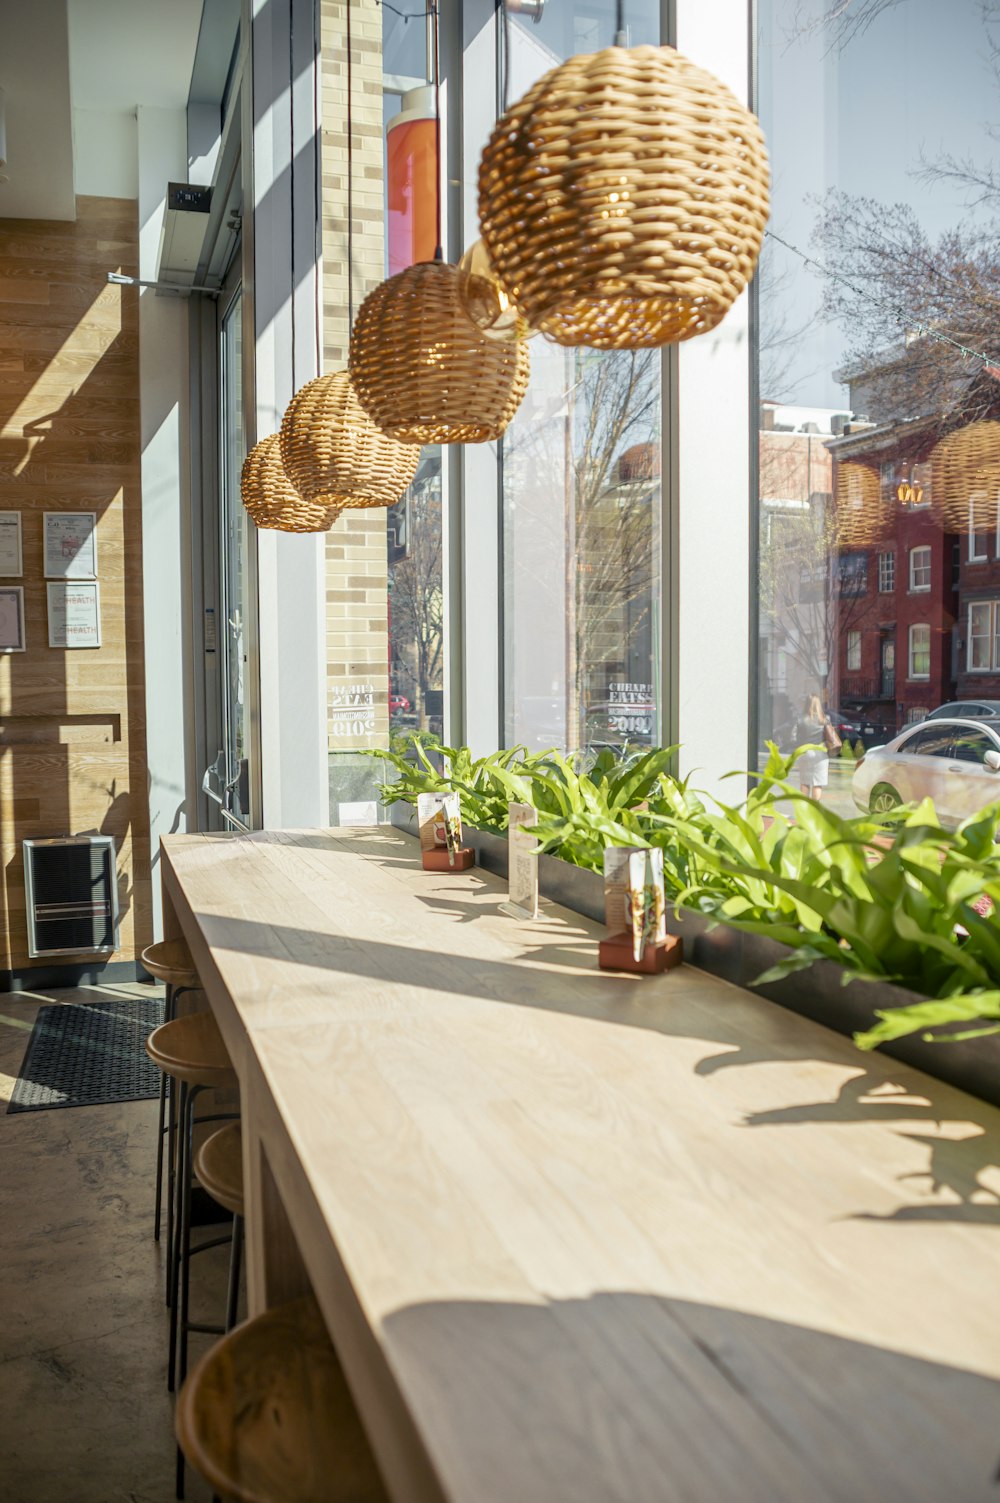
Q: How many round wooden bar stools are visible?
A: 4